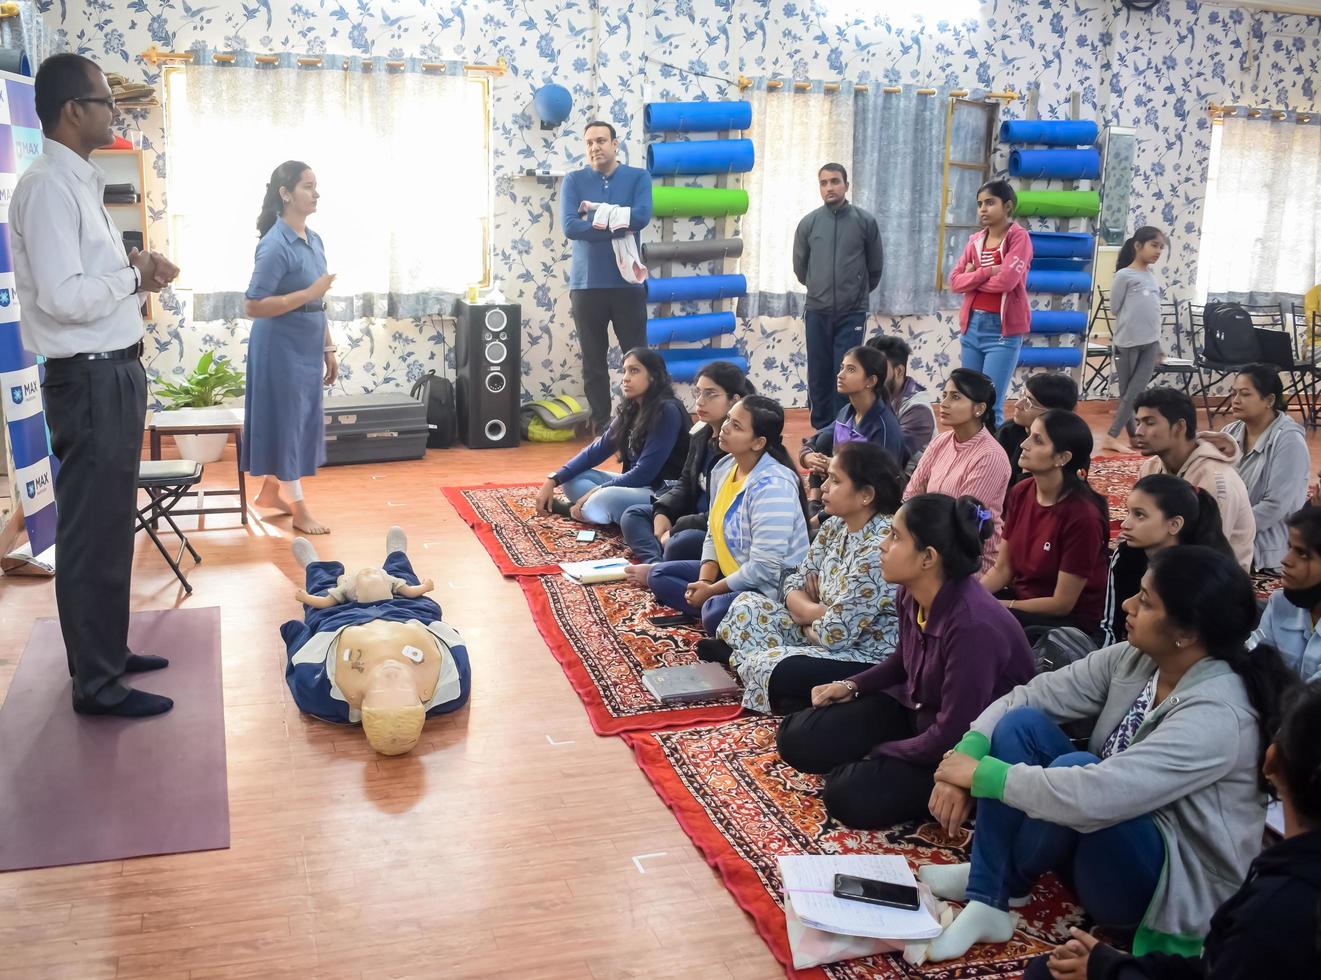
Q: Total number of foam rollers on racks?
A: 14